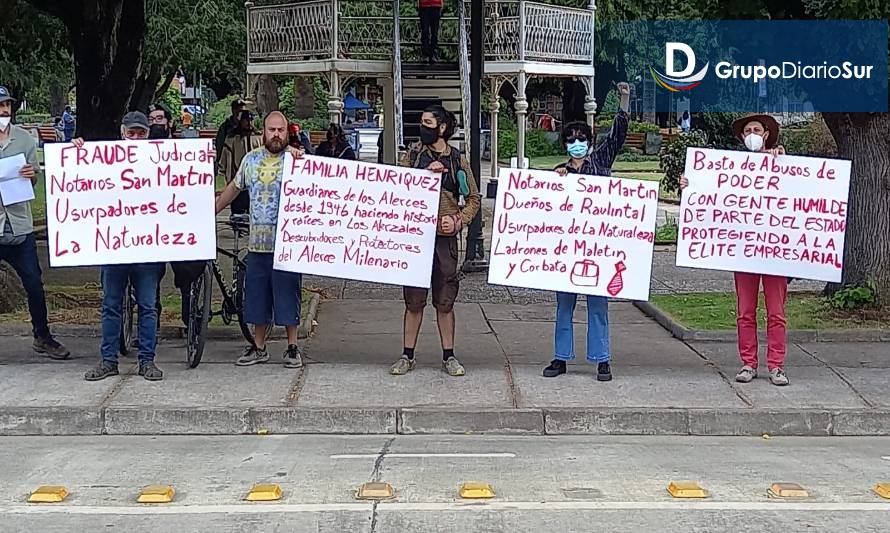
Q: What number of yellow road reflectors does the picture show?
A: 8